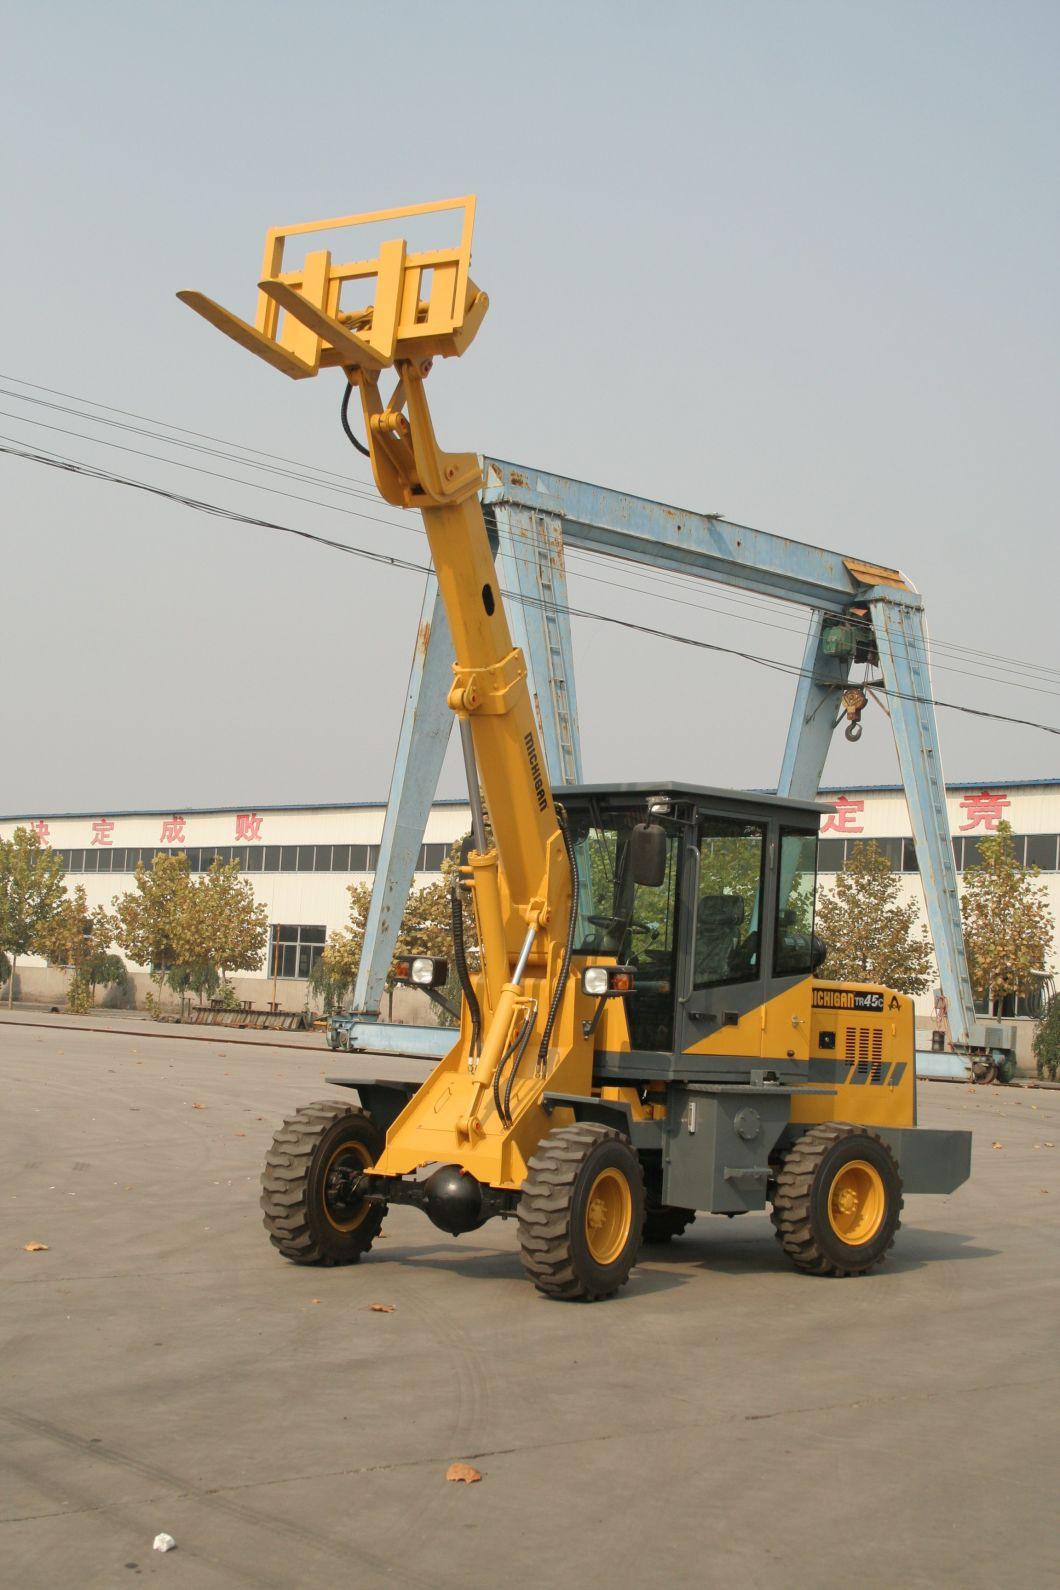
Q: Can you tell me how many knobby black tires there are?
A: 4